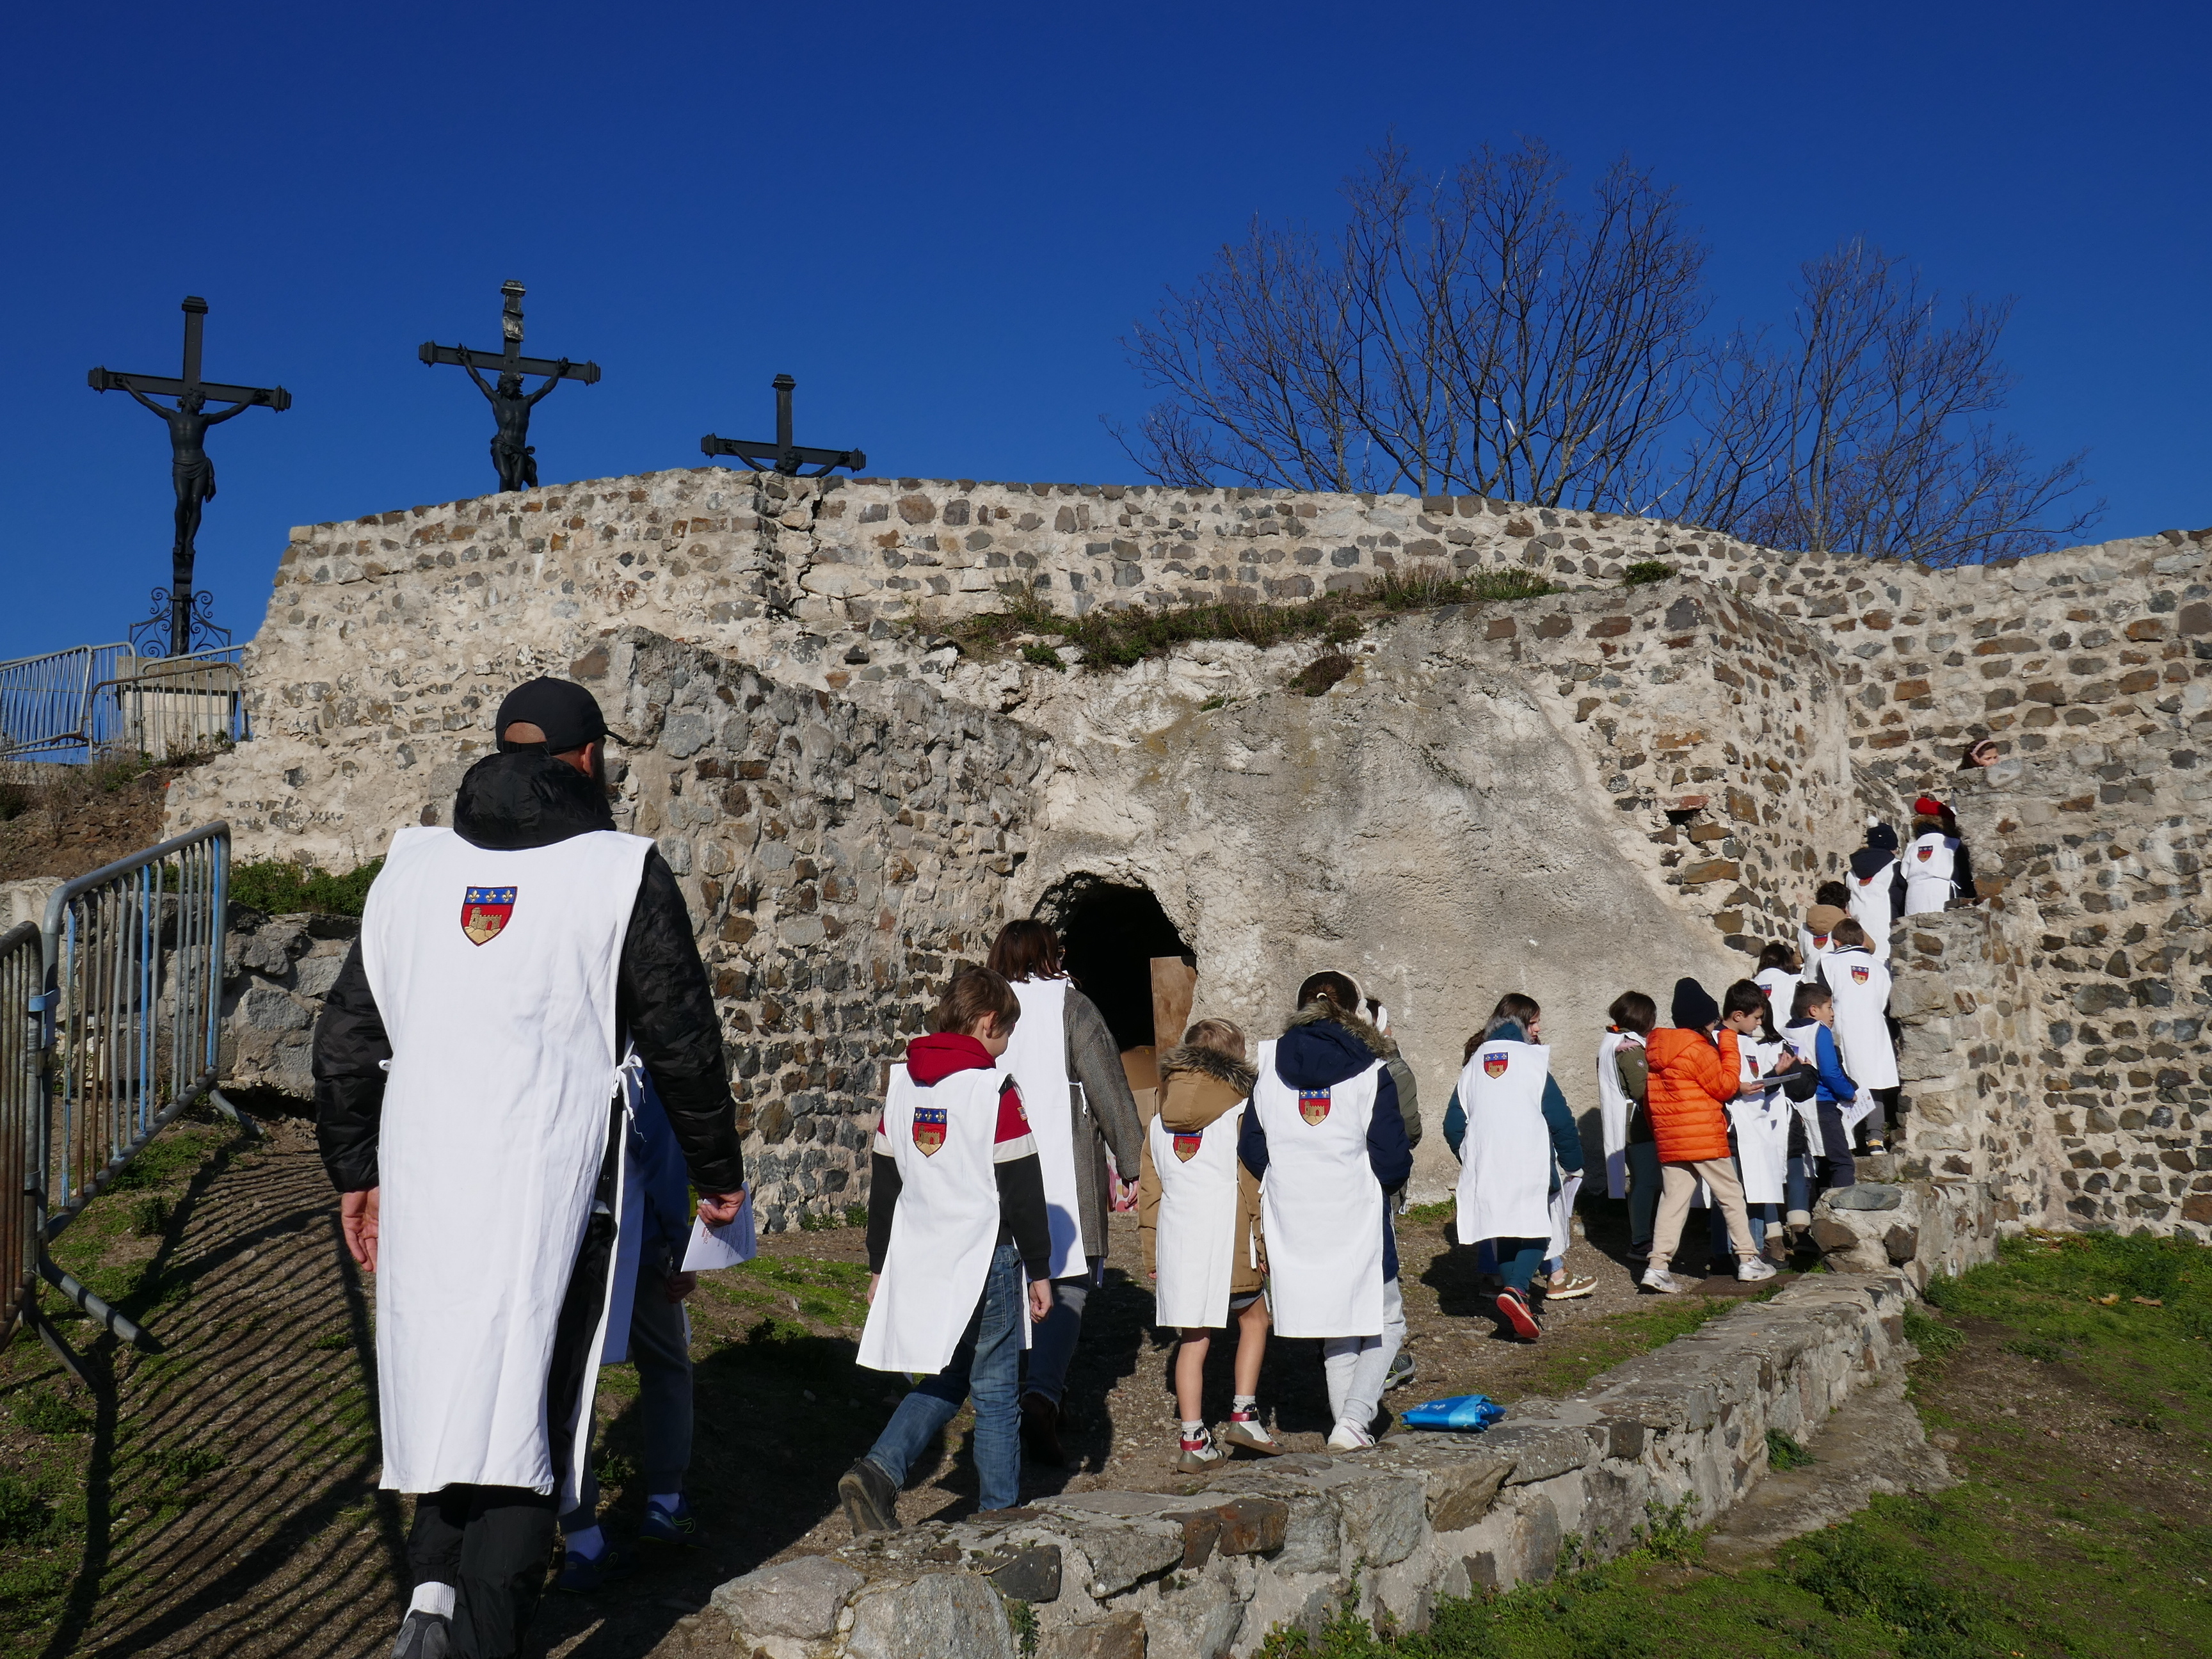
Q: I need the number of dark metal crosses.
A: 3